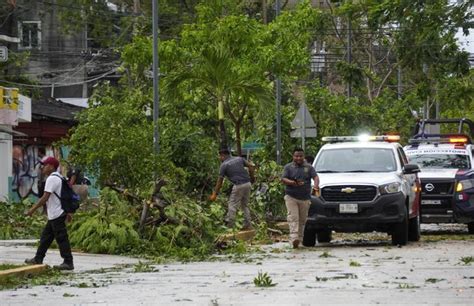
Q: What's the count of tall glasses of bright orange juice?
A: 0